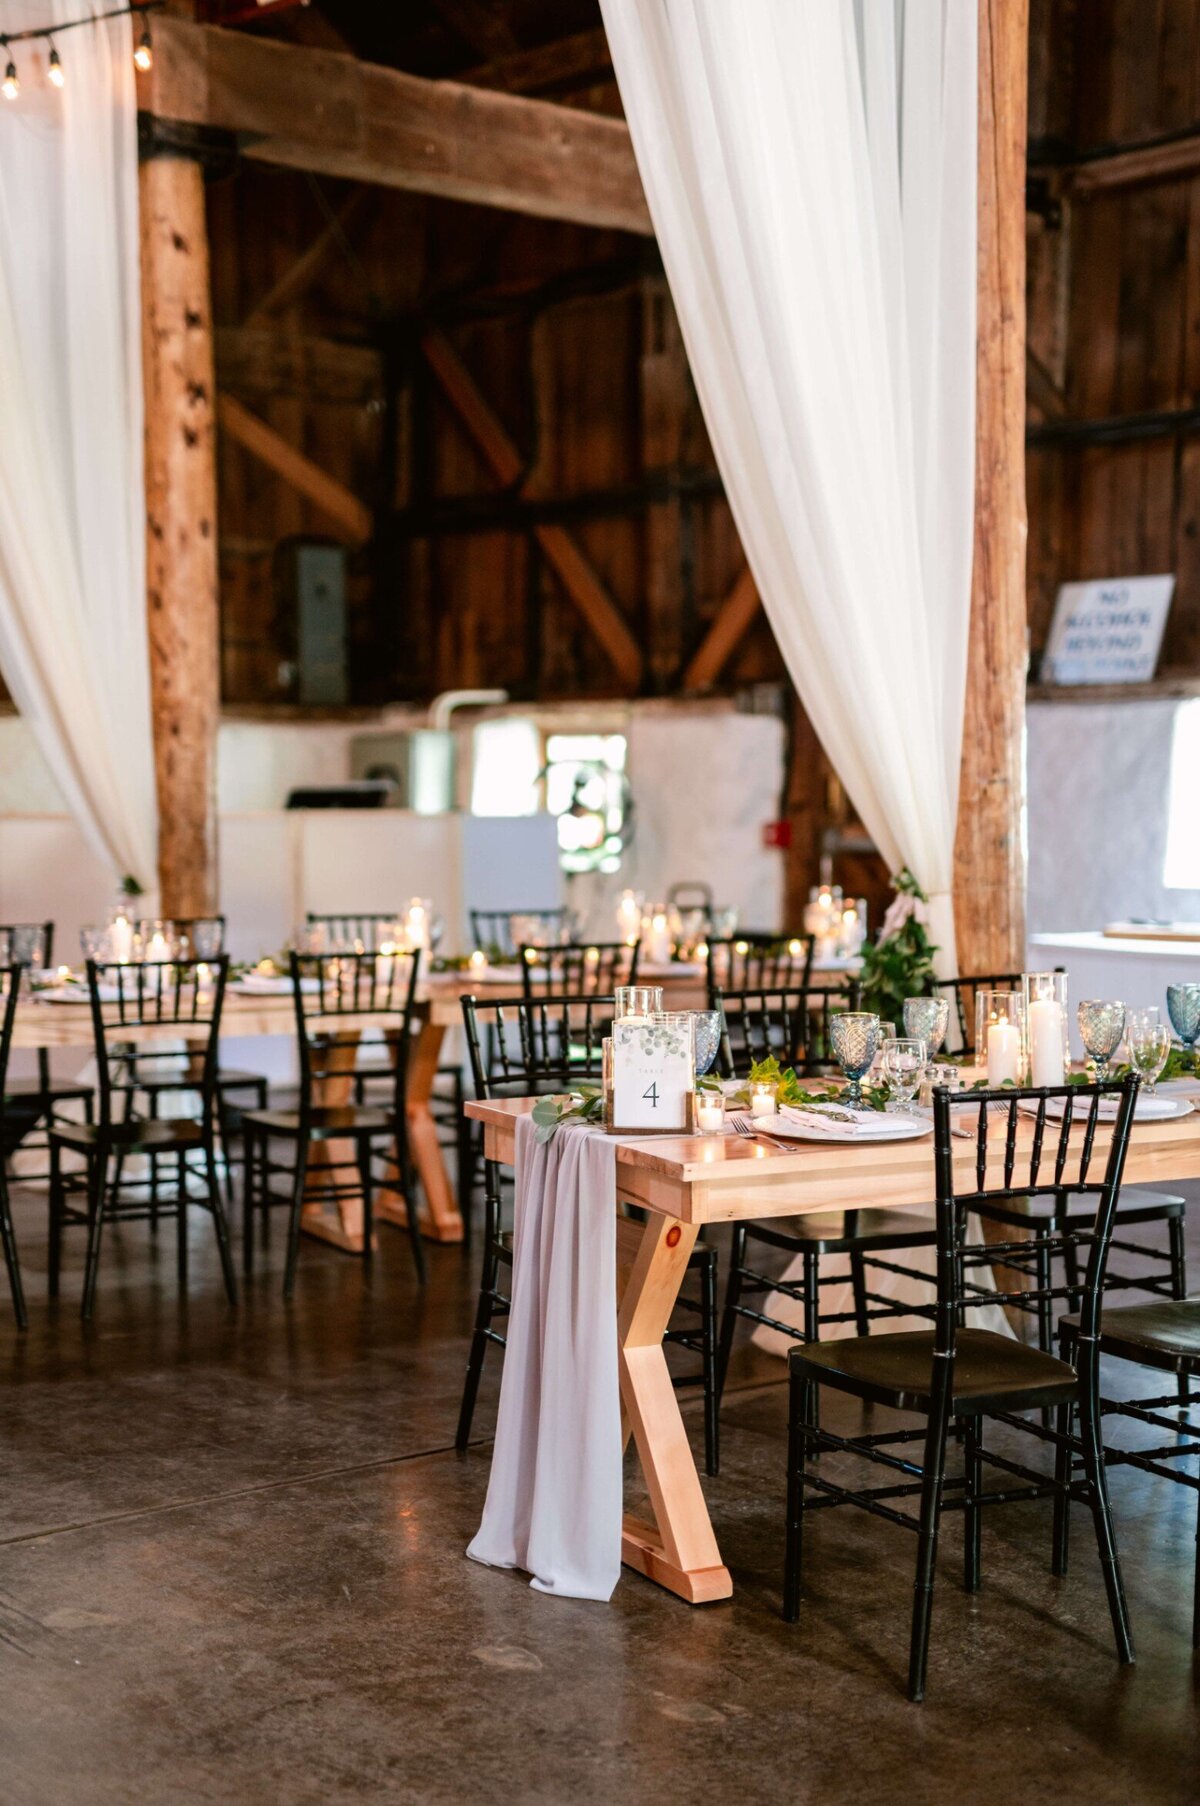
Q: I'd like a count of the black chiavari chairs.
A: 14